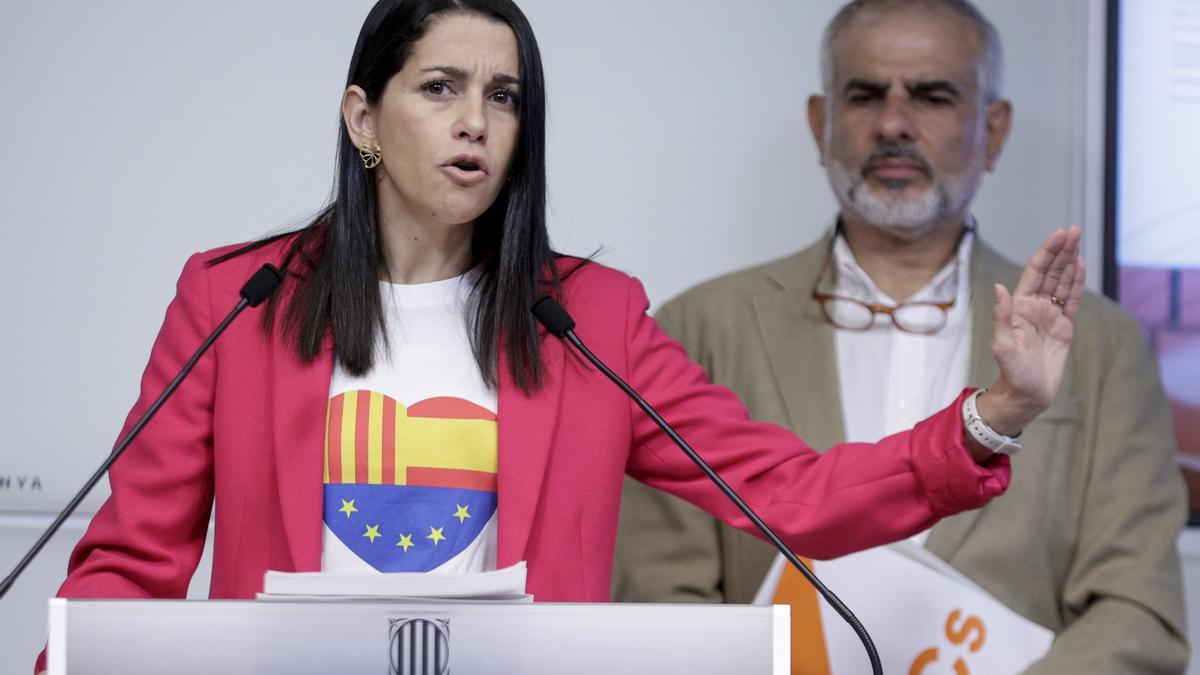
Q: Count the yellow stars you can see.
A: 5